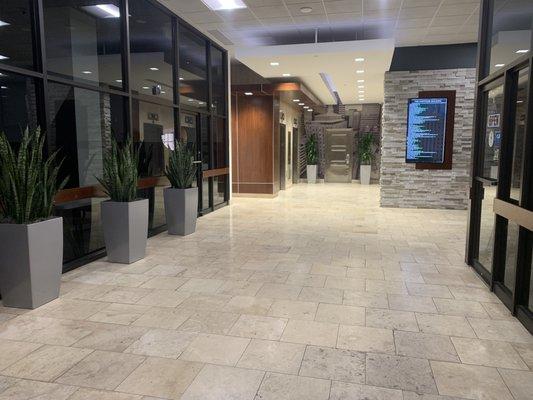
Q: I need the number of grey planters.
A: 5